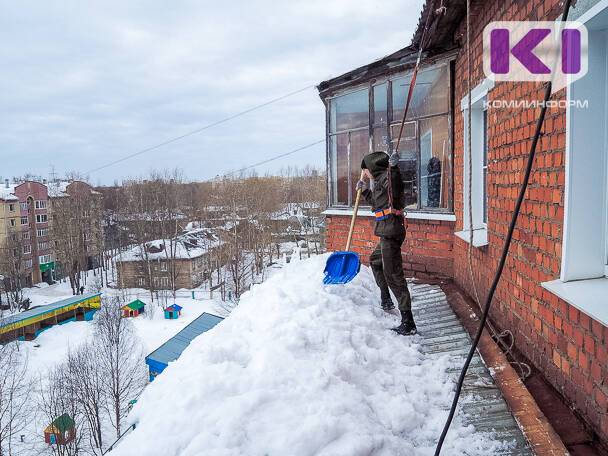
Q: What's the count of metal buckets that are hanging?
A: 0